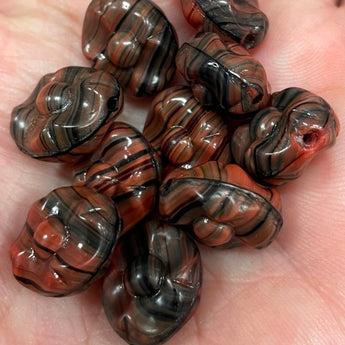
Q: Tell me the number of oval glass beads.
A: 10